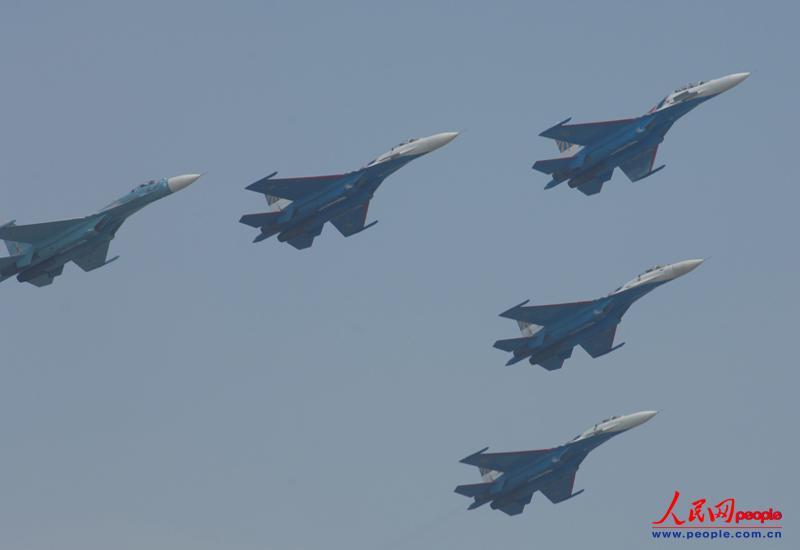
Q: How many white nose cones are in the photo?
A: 5